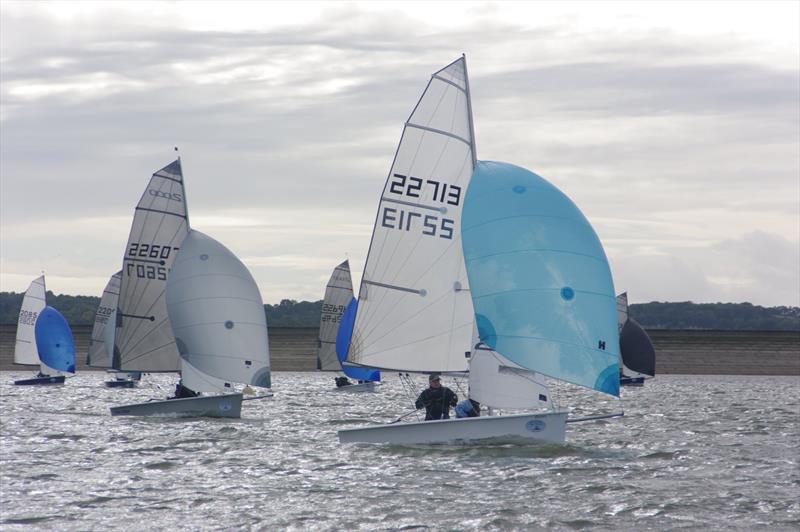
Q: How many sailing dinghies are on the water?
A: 6